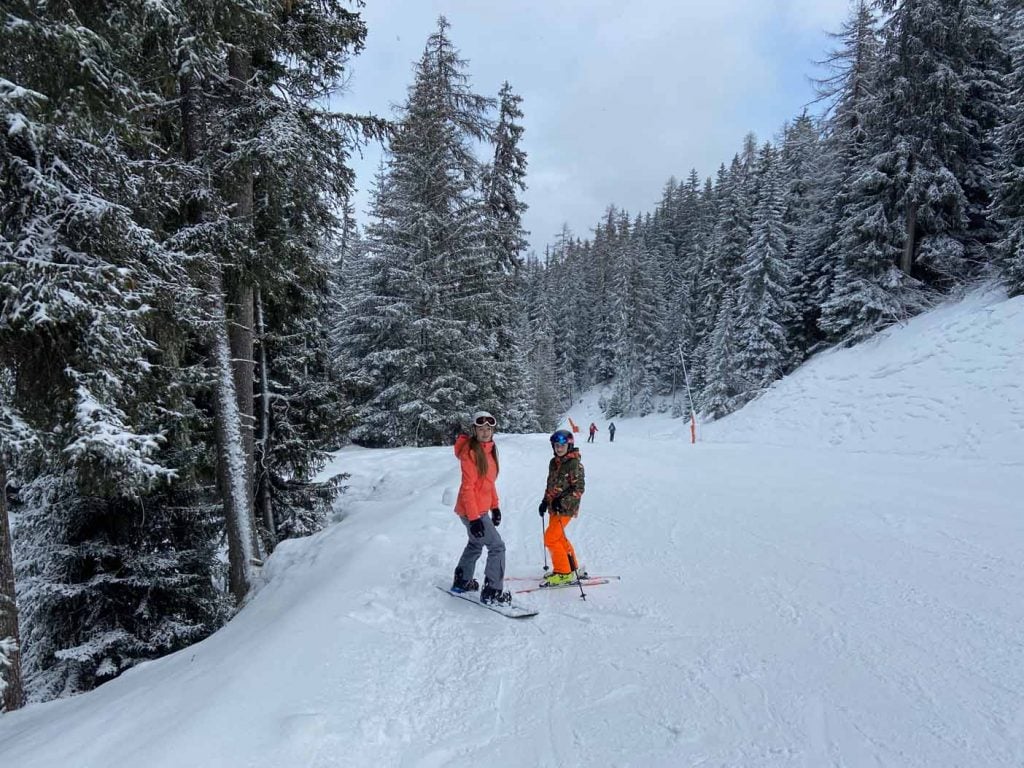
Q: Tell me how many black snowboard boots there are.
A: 2